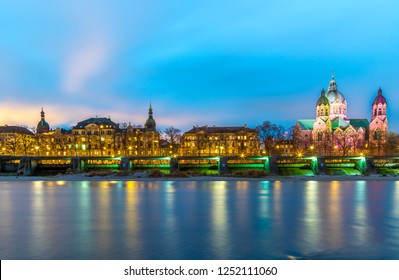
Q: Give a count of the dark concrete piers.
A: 8